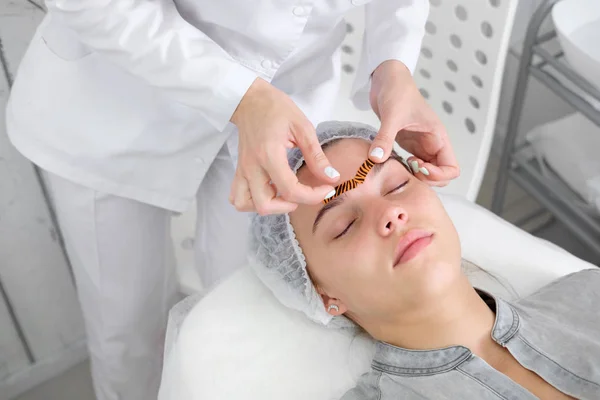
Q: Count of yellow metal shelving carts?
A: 0